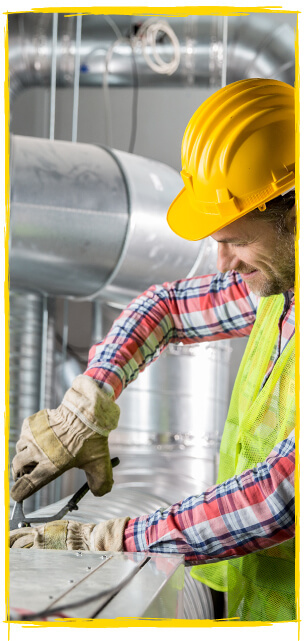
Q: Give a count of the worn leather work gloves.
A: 2